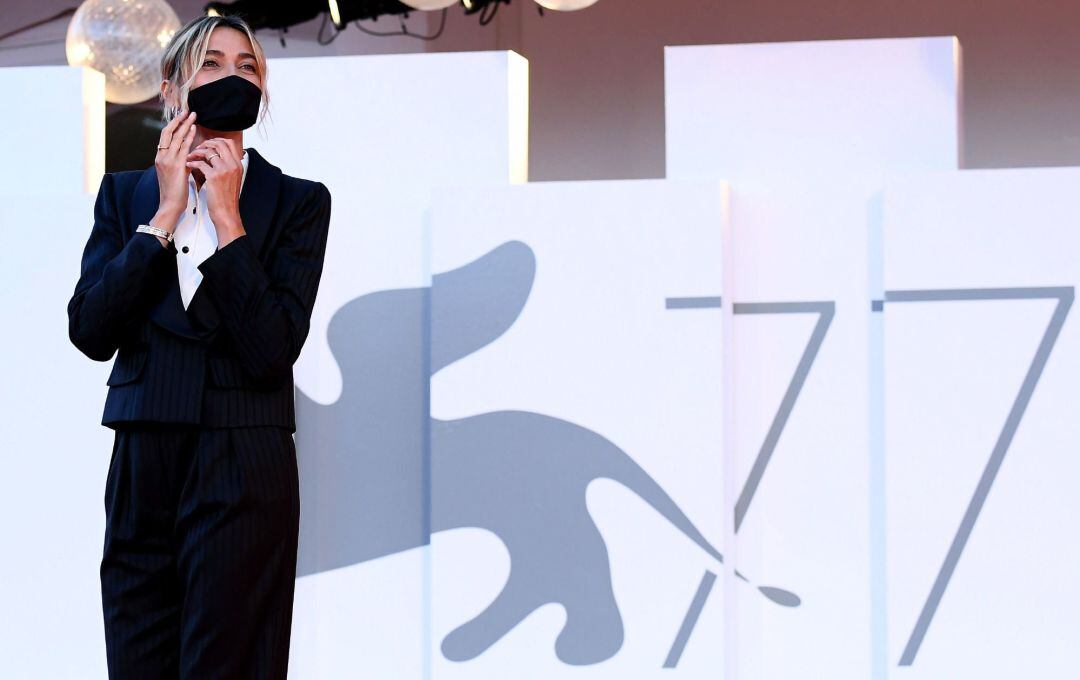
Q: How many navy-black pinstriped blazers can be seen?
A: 1